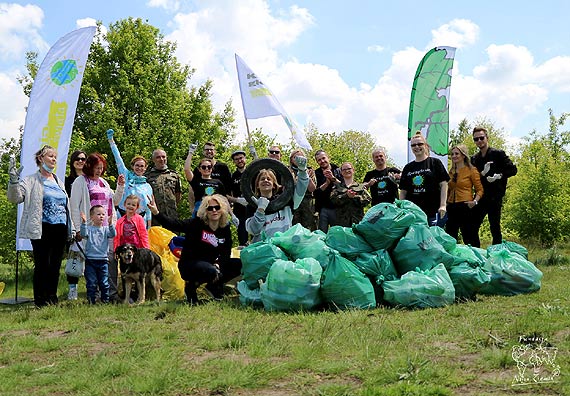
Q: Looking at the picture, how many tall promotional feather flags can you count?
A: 2